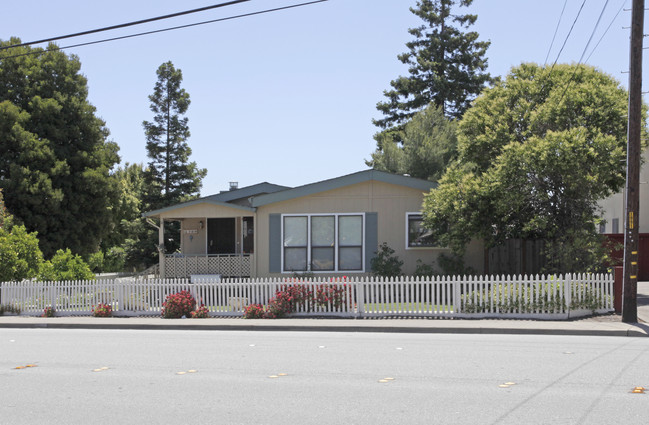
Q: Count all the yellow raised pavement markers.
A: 14